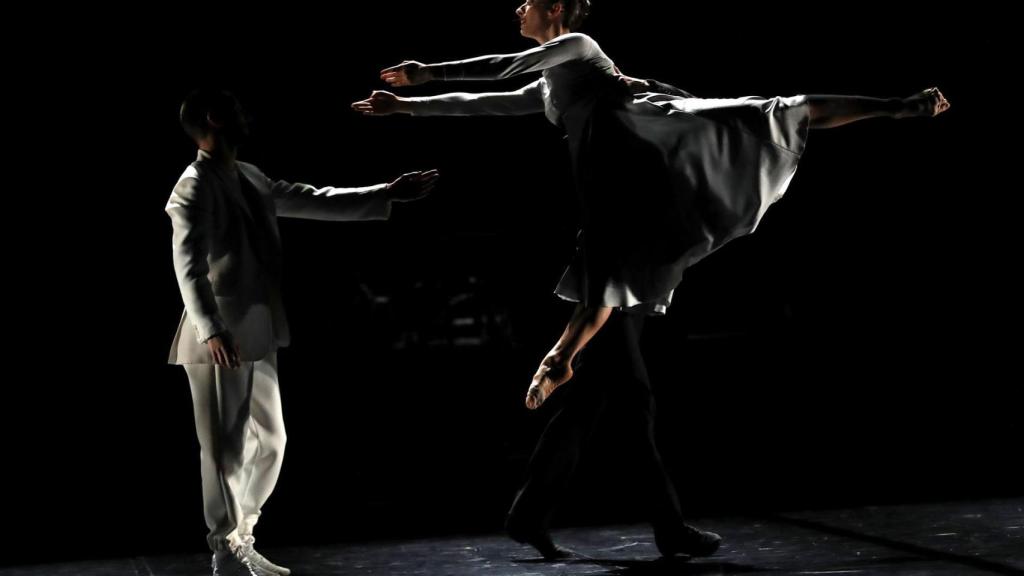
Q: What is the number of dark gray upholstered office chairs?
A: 0